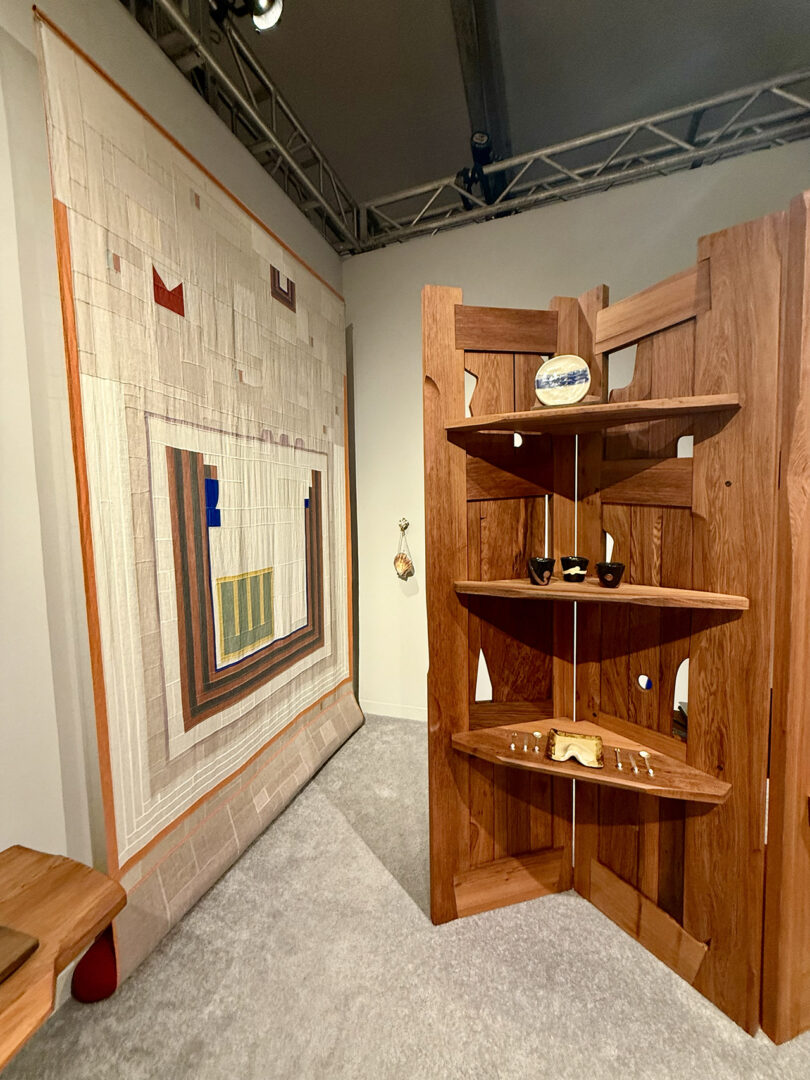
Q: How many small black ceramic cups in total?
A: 3